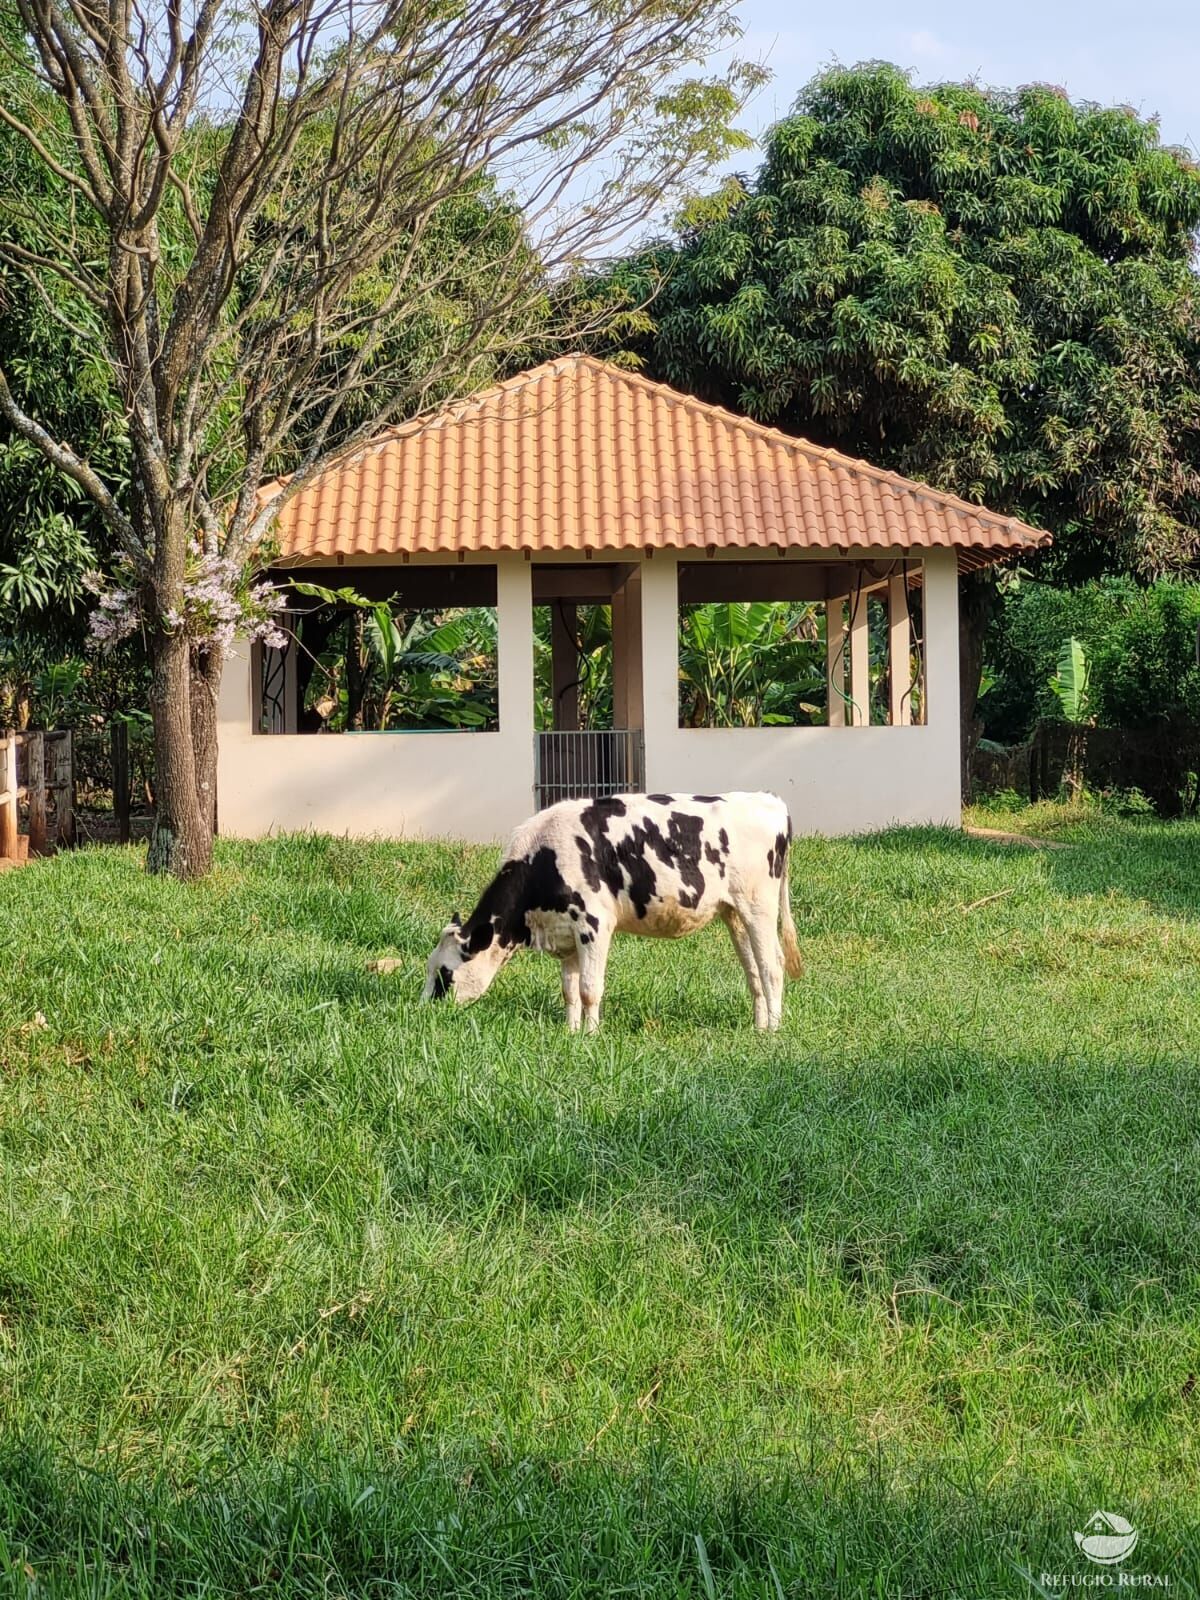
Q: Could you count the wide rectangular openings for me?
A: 2